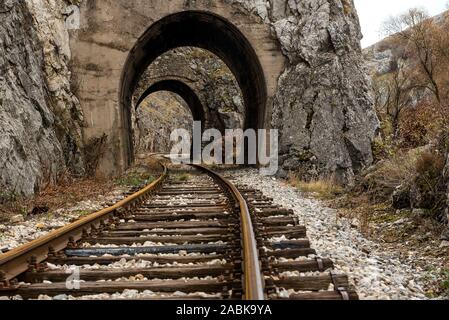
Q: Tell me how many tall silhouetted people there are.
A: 0